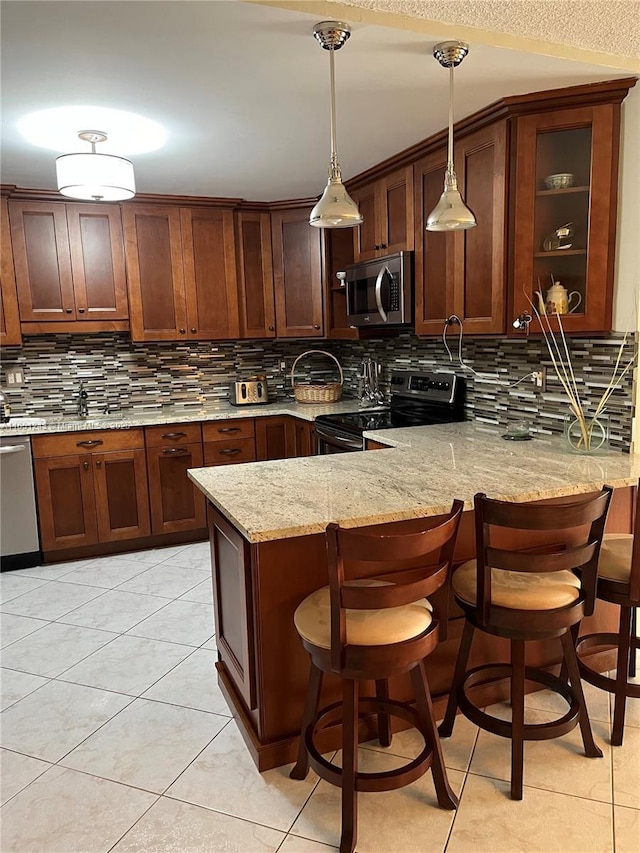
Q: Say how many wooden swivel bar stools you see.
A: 3